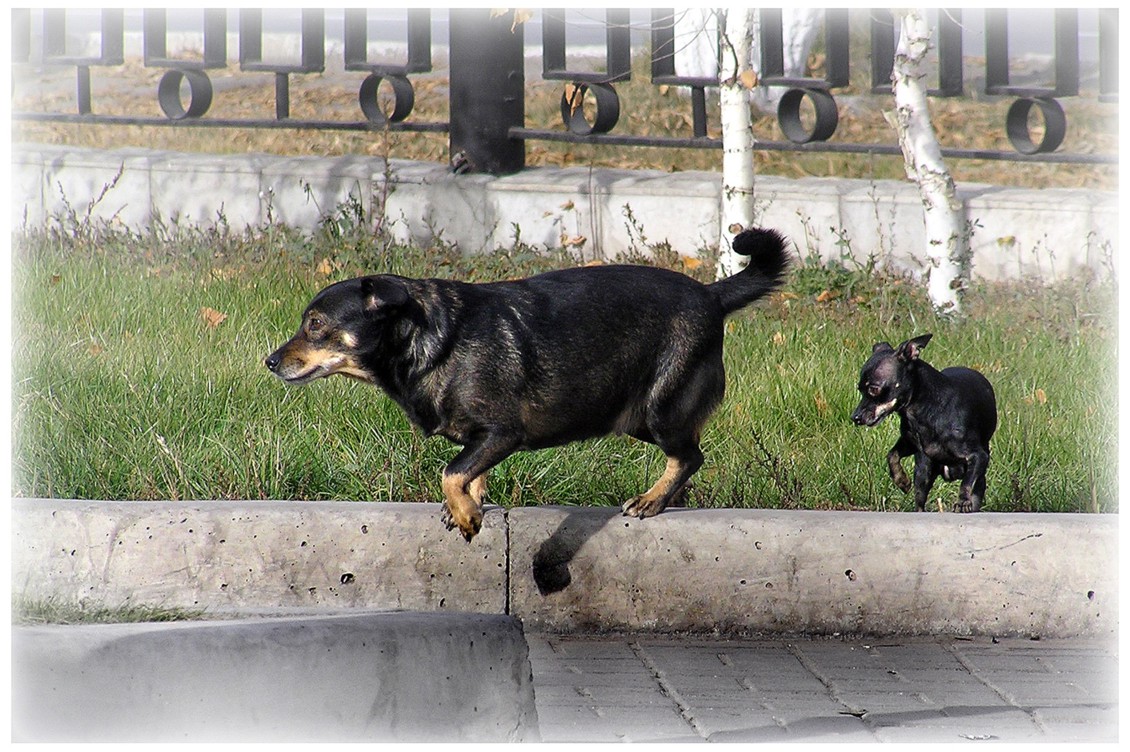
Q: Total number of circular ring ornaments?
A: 5